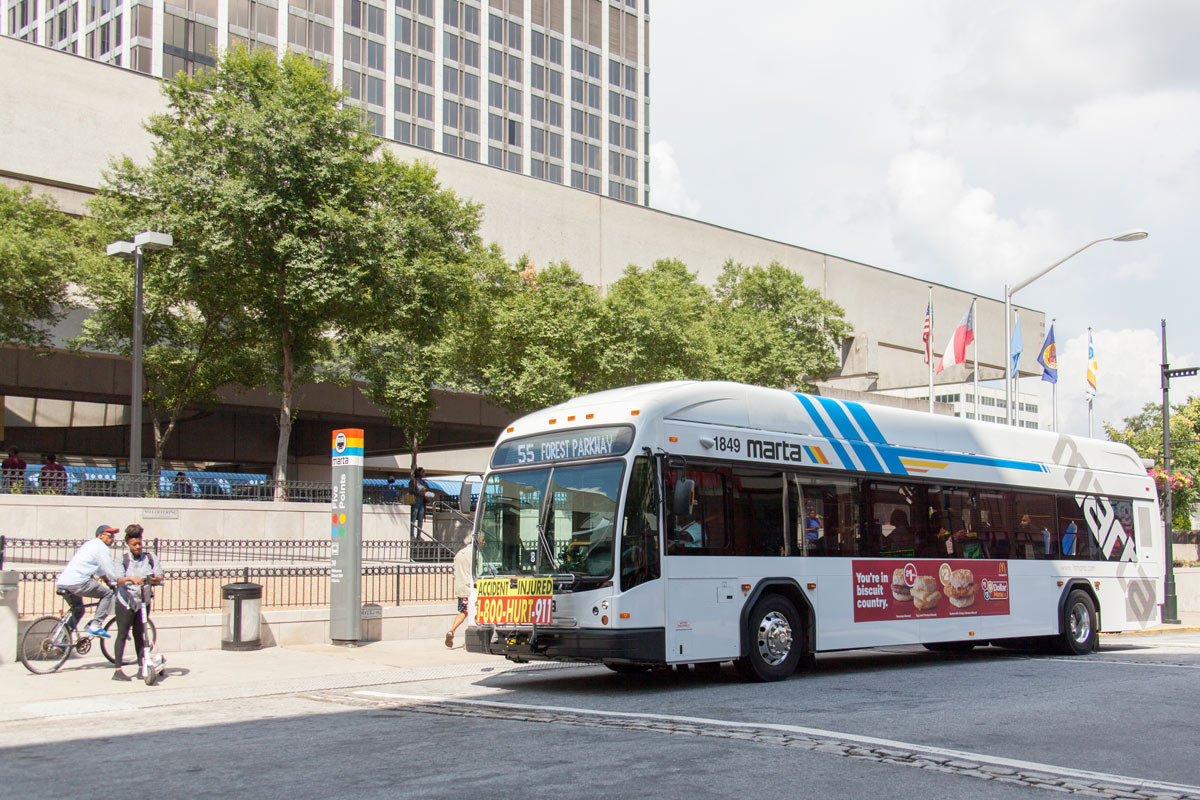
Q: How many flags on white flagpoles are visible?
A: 5